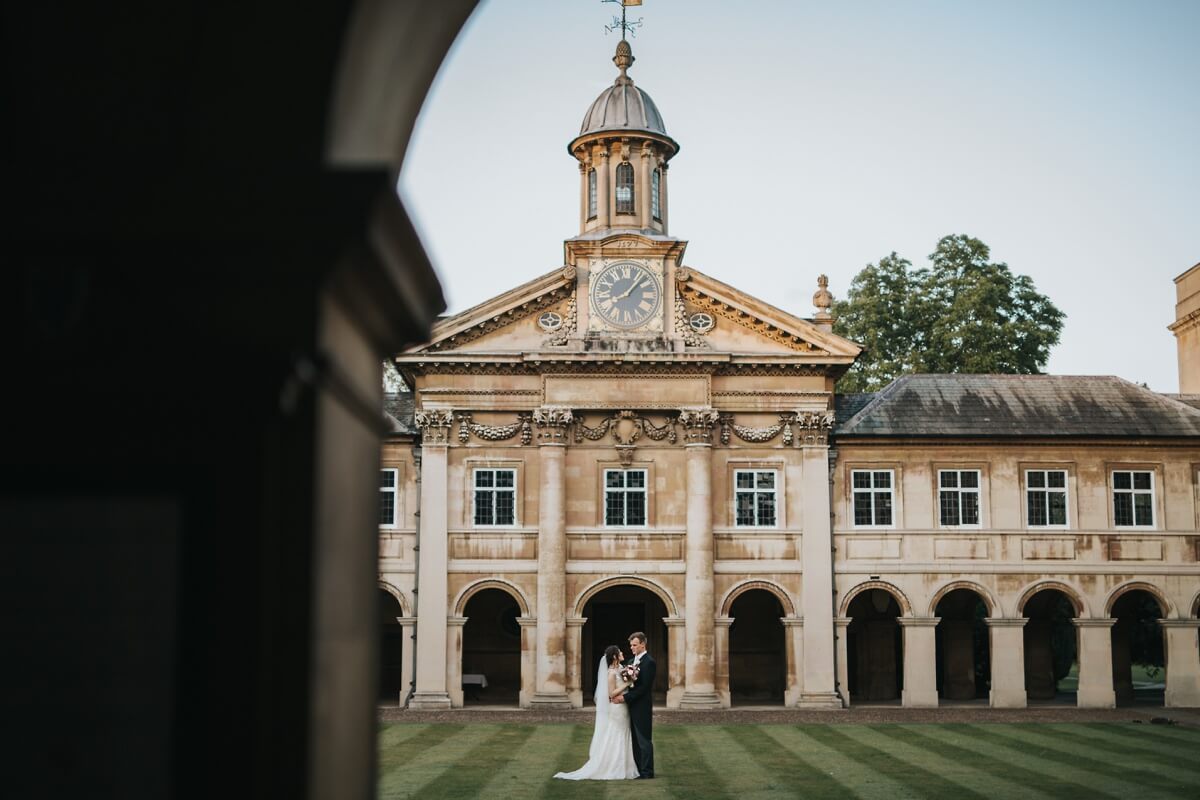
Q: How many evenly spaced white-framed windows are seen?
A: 8